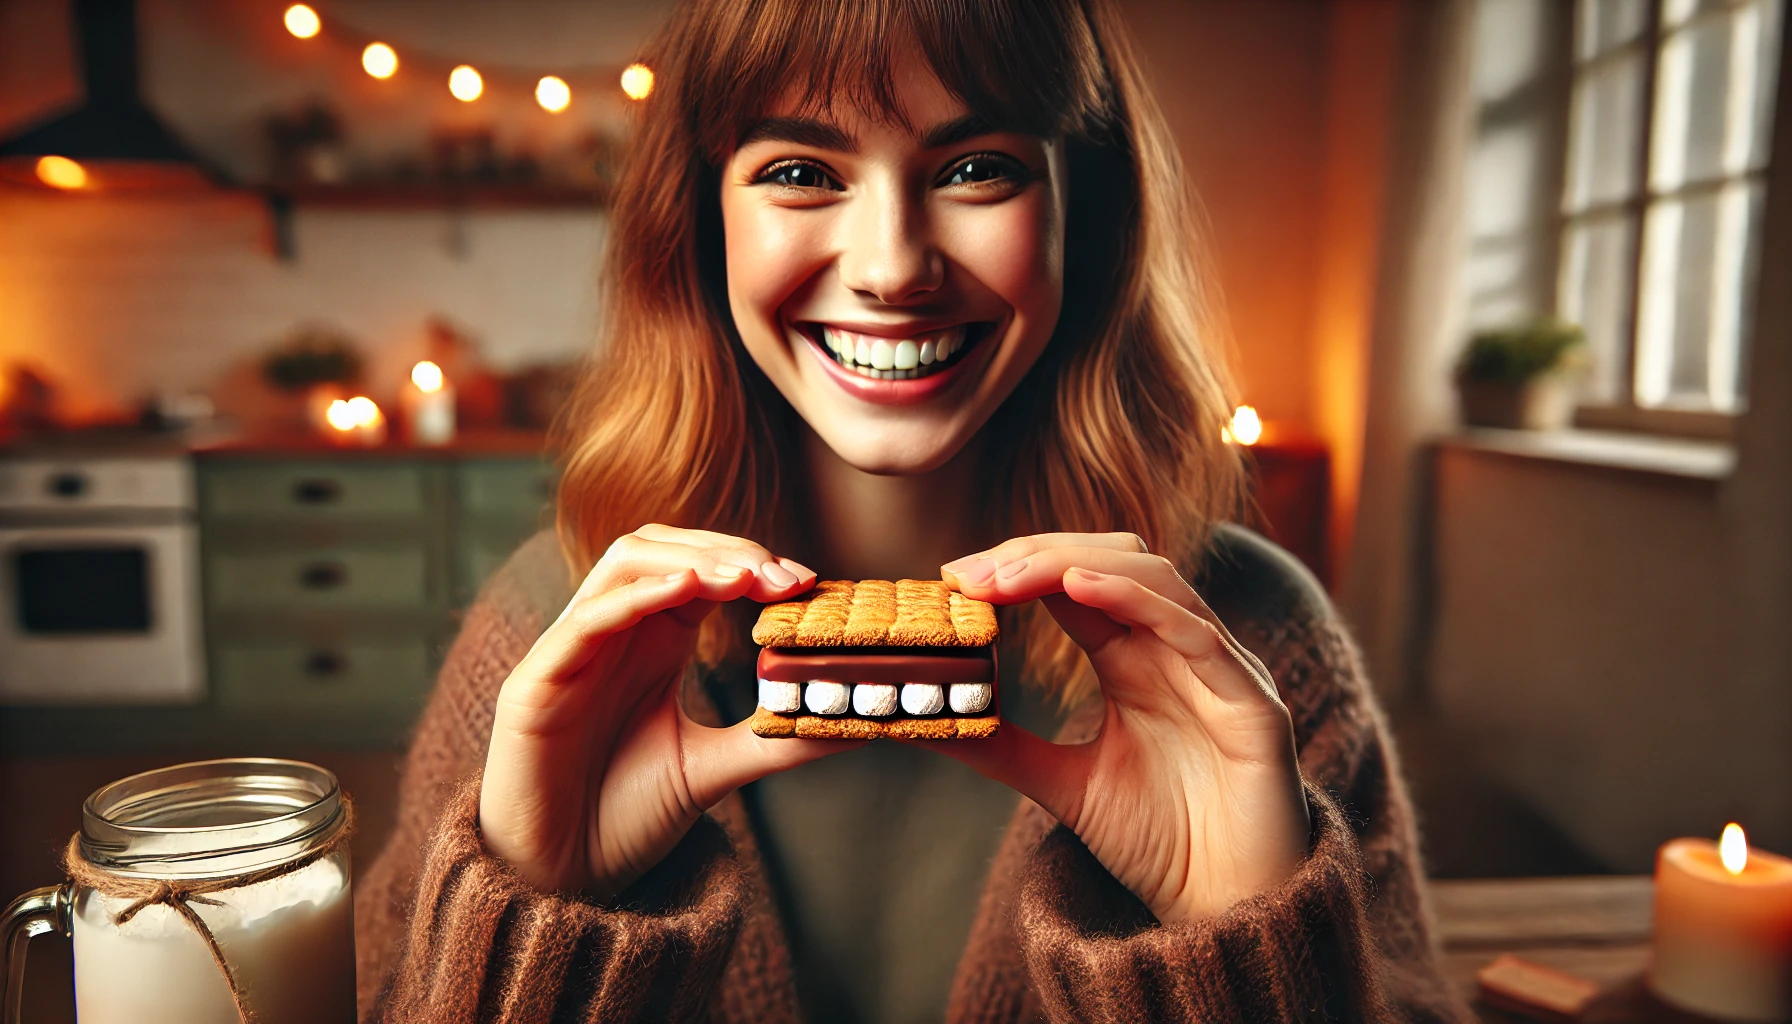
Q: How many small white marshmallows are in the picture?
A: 5